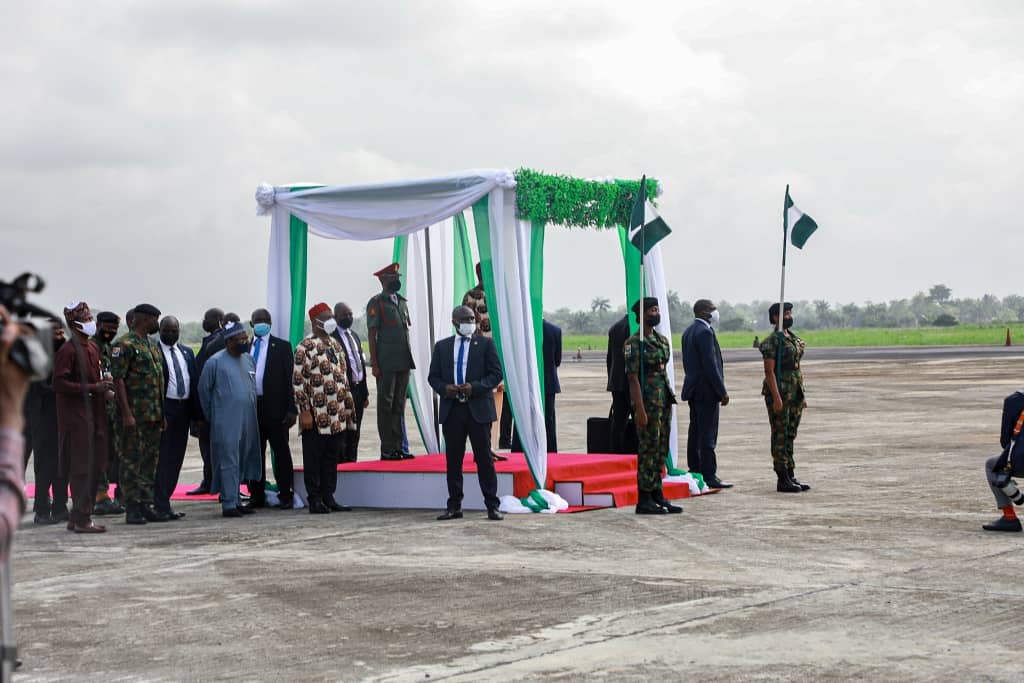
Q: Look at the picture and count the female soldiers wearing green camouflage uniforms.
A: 2